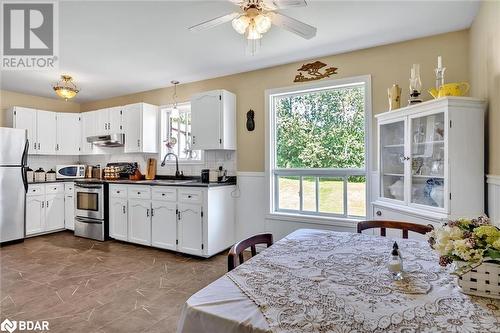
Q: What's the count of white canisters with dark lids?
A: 3